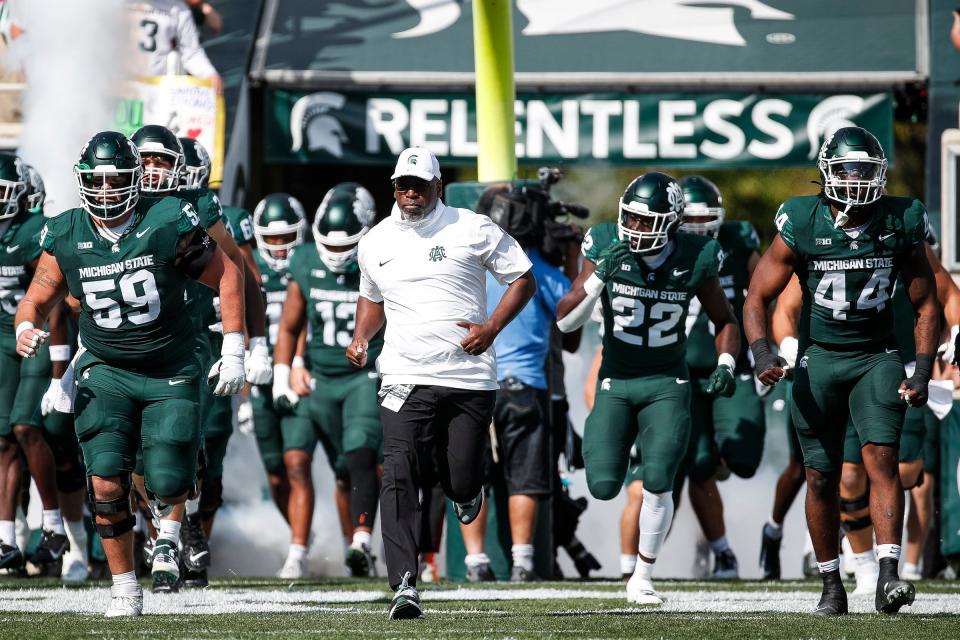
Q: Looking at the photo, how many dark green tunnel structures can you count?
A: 1